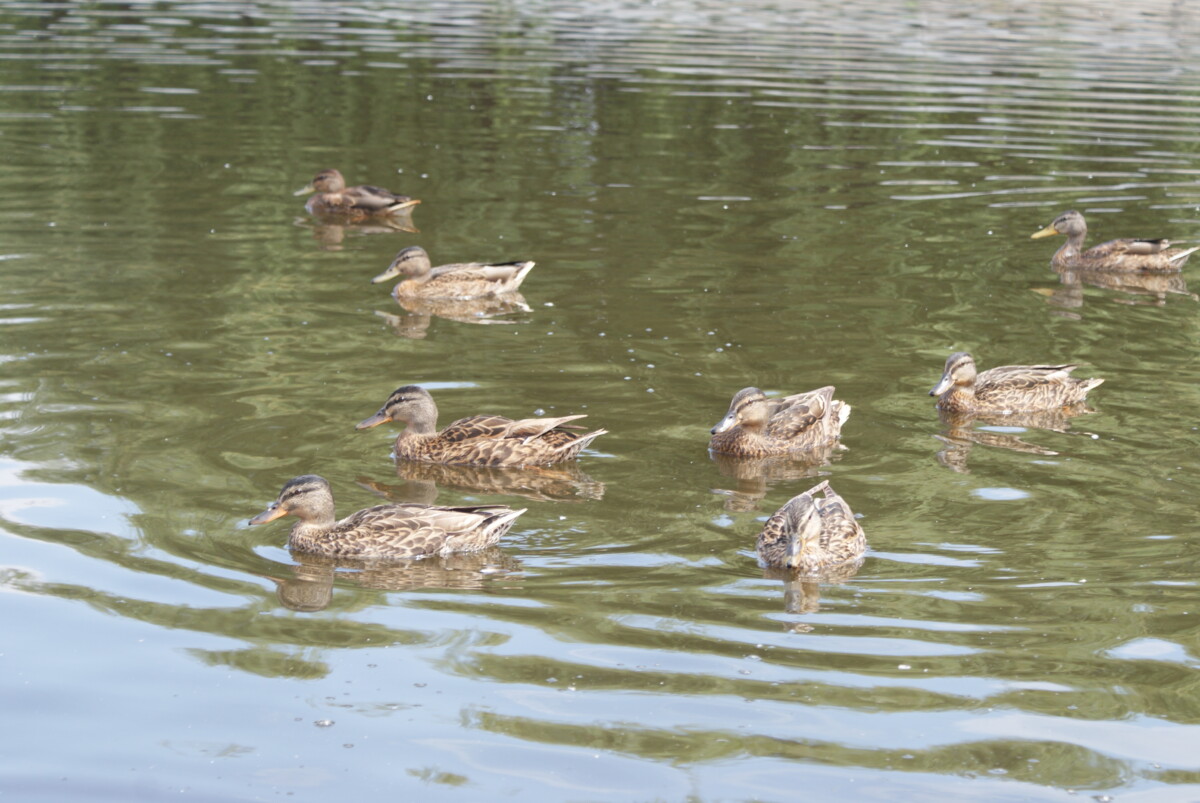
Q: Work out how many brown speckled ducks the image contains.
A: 8